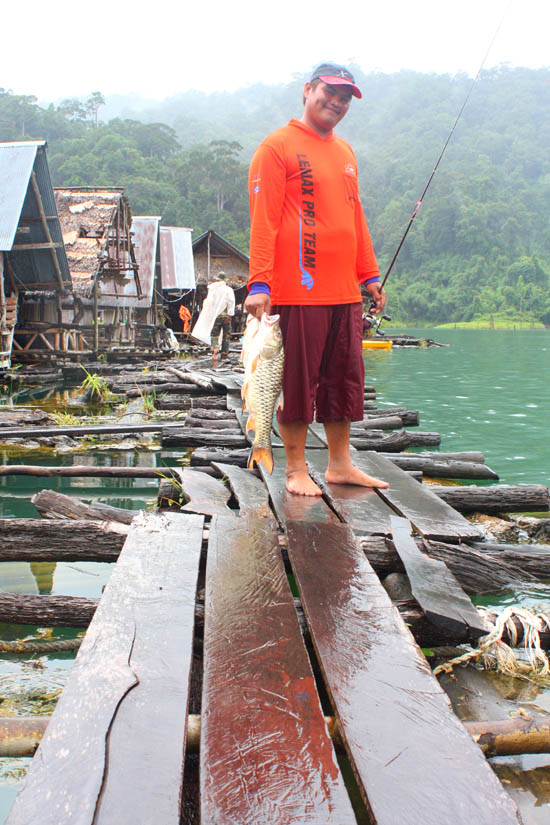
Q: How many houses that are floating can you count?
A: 5